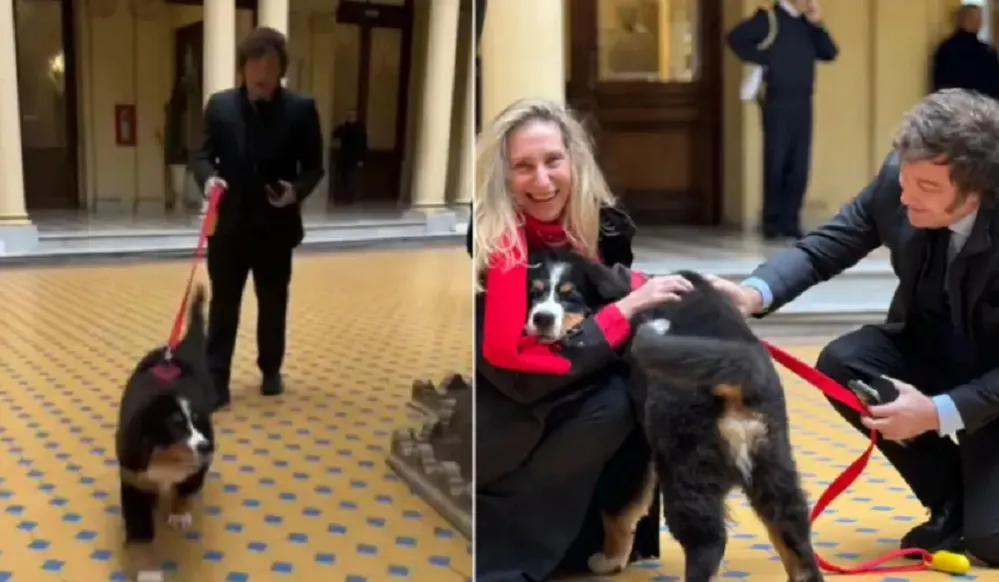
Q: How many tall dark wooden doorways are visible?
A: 3